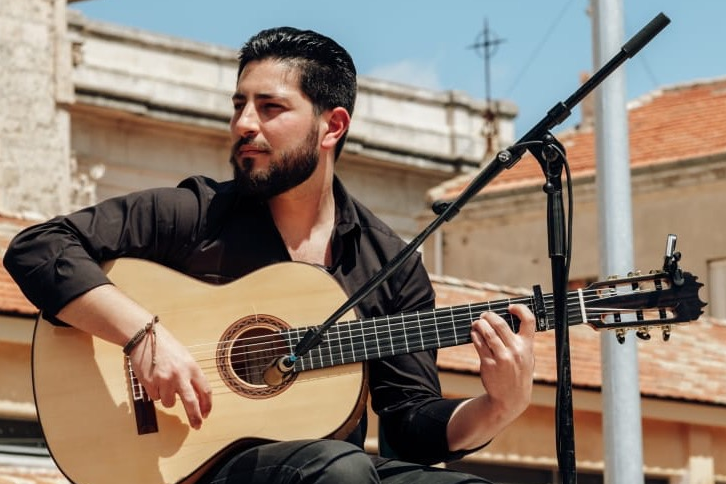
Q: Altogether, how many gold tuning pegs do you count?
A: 6